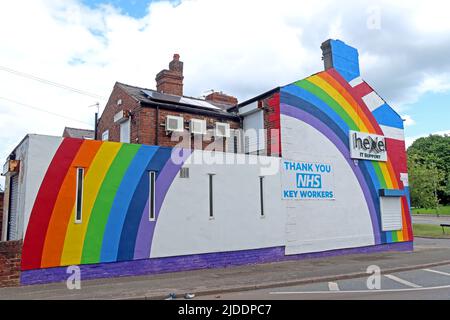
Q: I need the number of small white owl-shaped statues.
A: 0